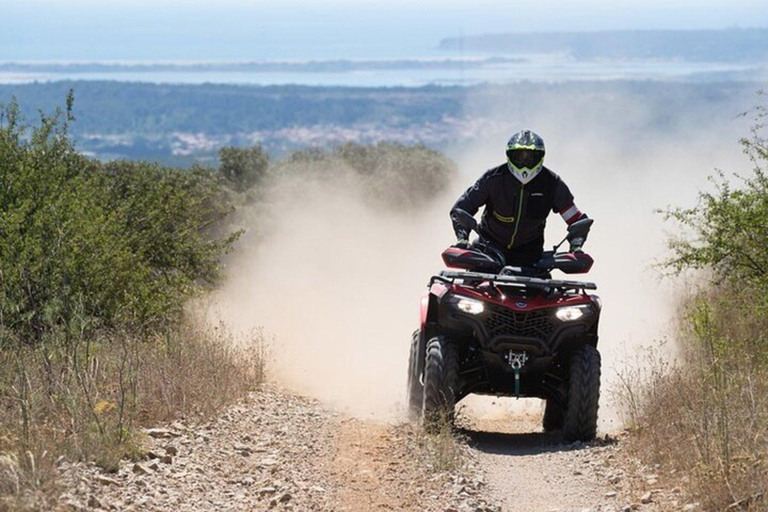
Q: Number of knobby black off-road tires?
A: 4